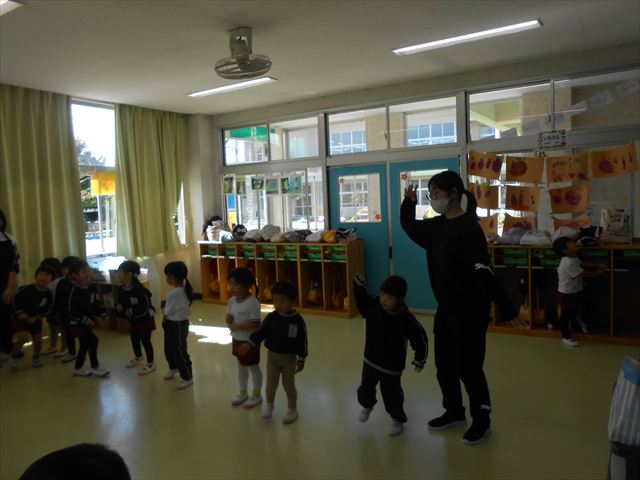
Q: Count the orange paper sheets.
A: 10